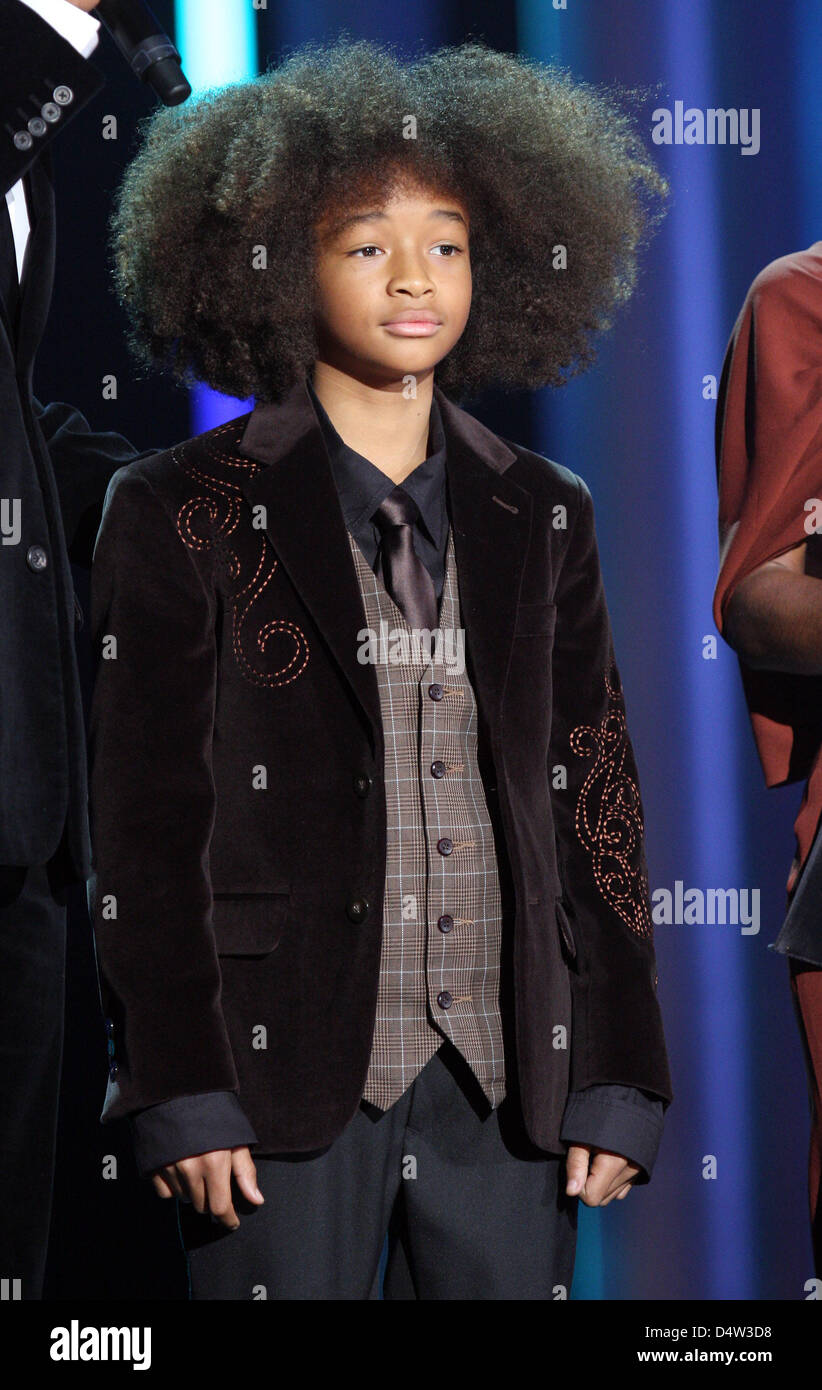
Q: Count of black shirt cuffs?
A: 2